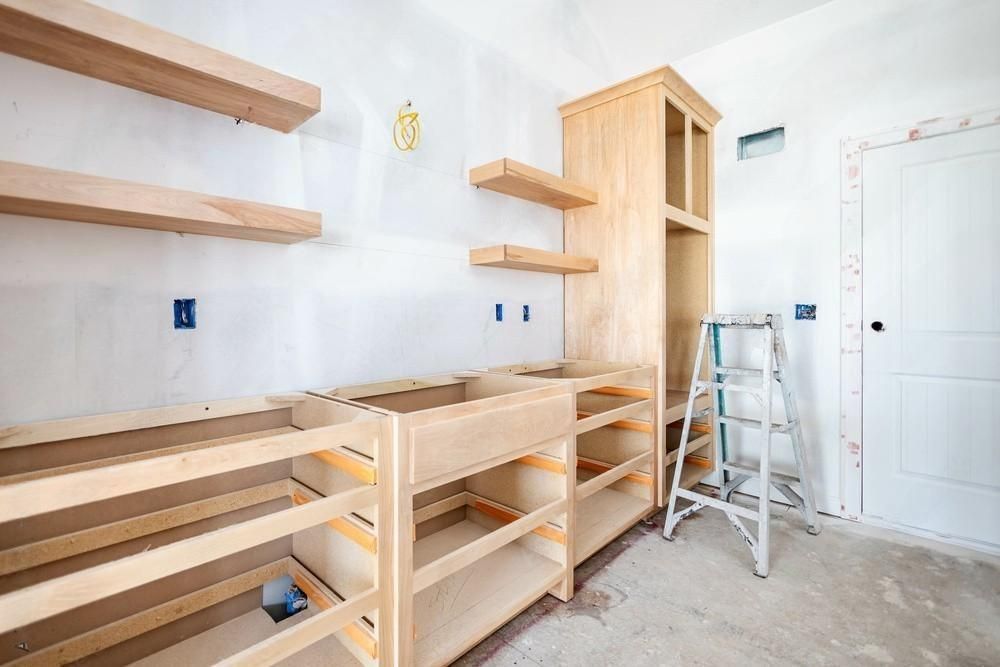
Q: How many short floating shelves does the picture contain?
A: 2